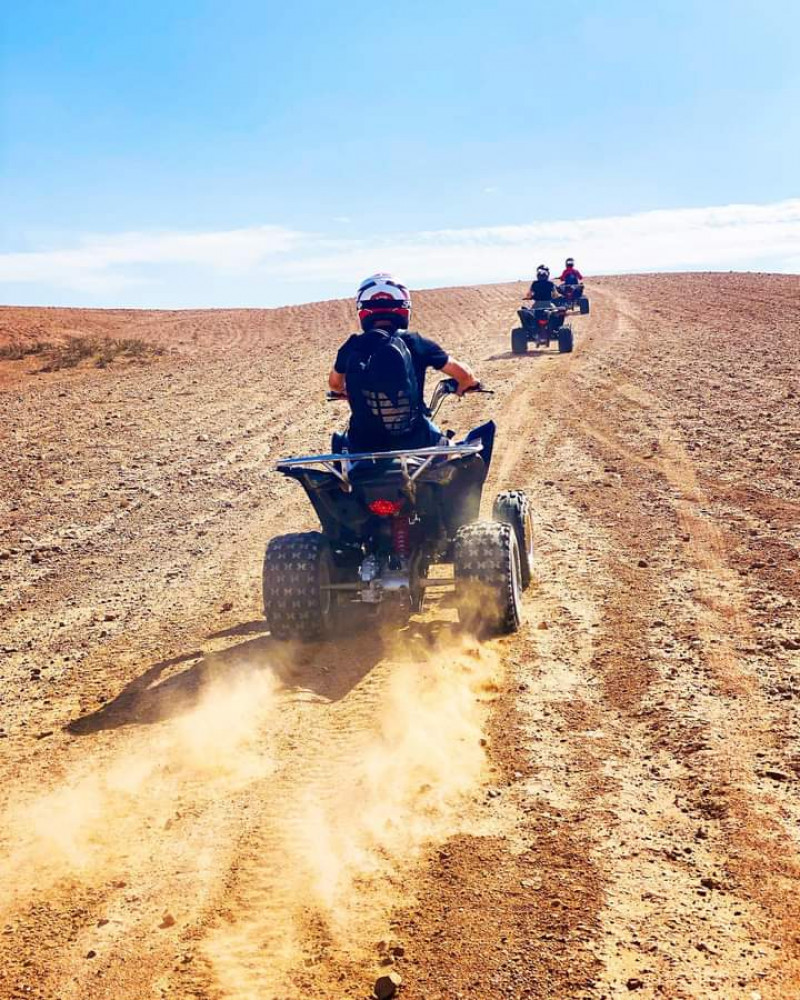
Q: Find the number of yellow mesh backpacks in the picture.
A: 0